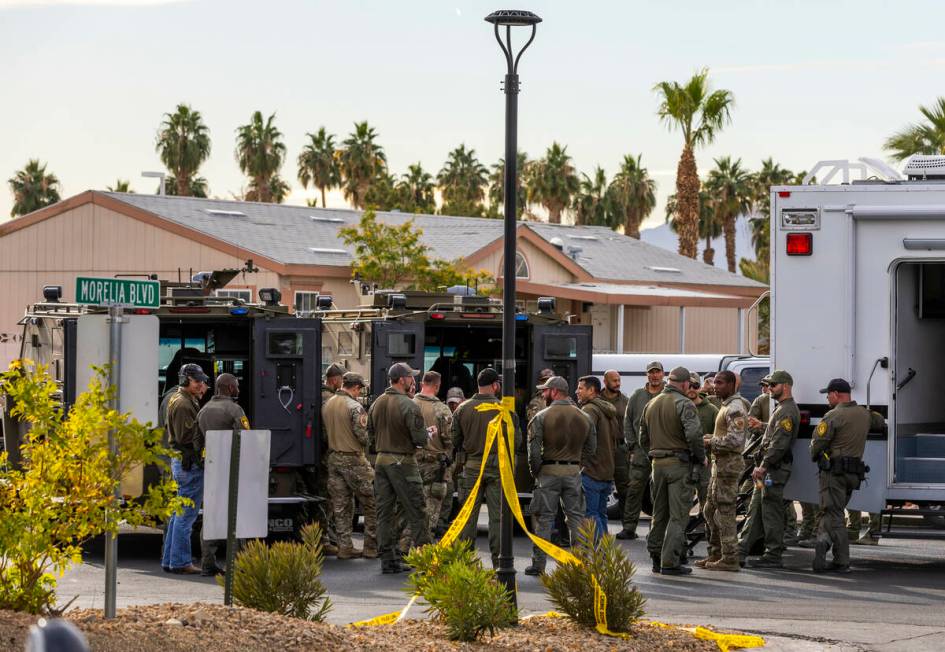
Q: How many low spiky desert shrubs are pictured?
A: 3